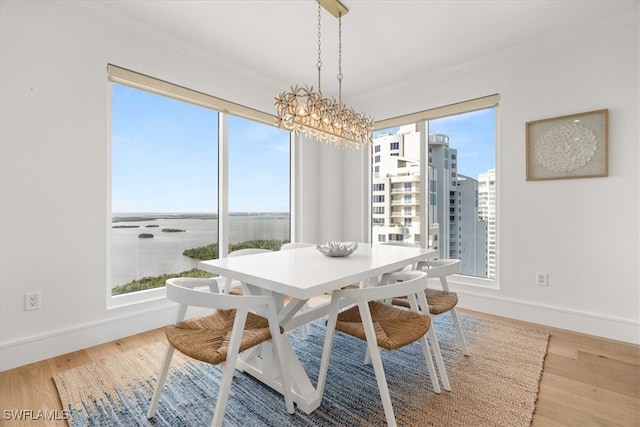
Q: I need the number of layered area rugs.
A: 1